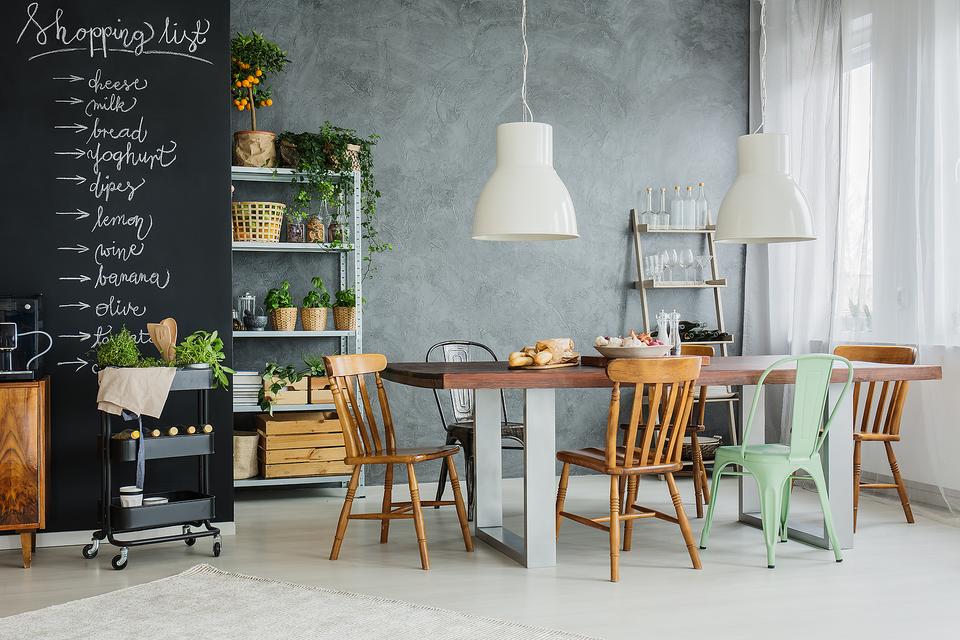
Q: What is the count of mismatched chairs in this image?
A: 2